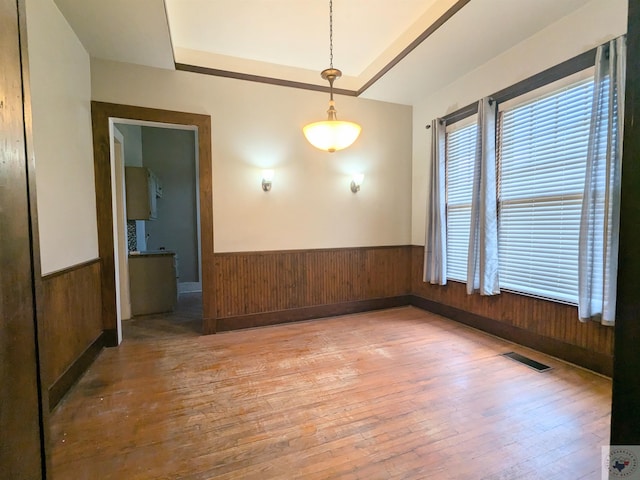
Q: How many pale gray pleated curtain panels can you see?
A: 3